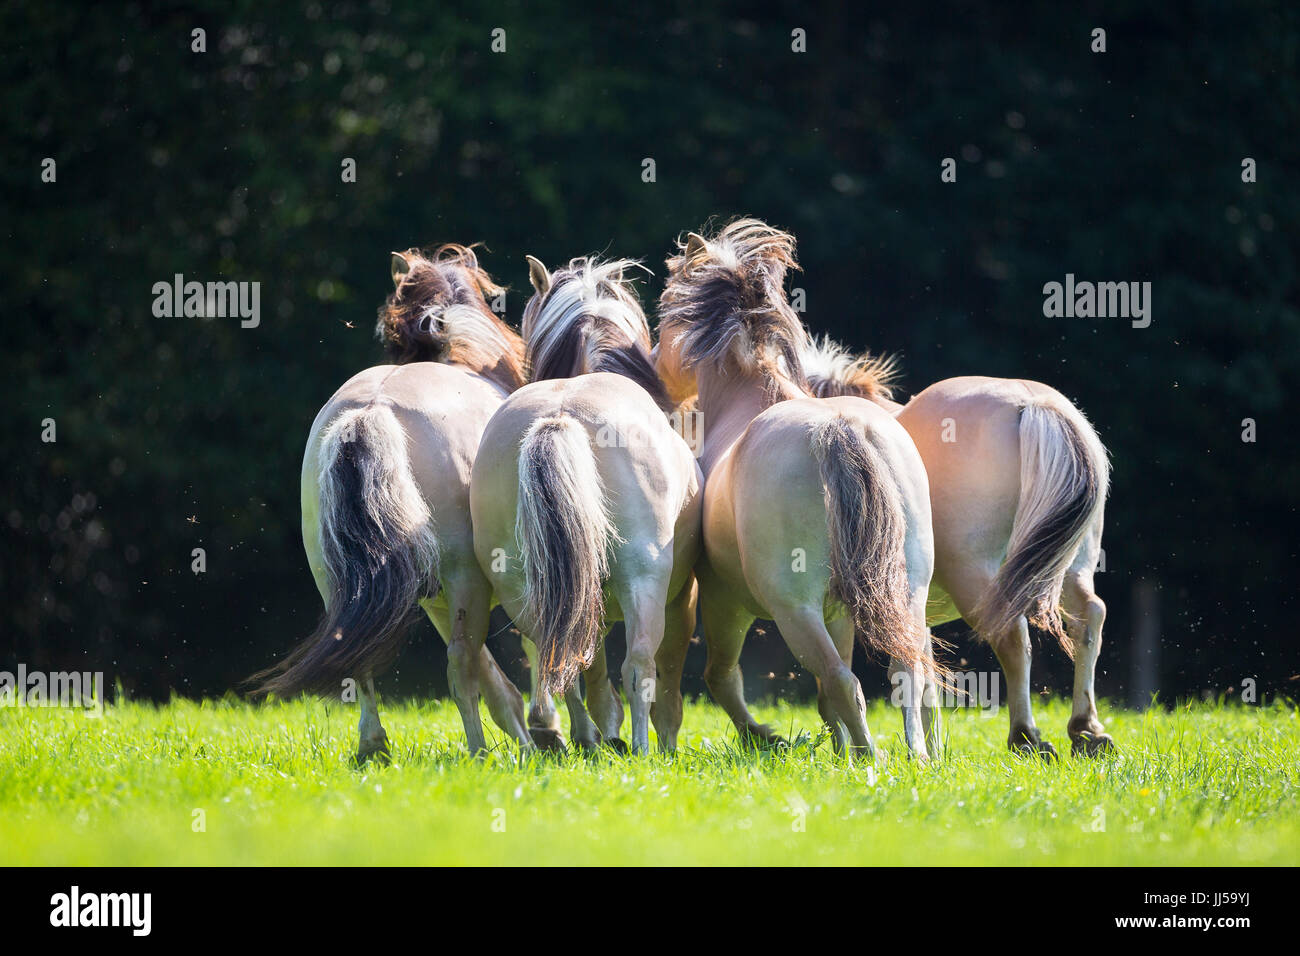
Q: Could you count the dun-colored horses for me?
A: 4